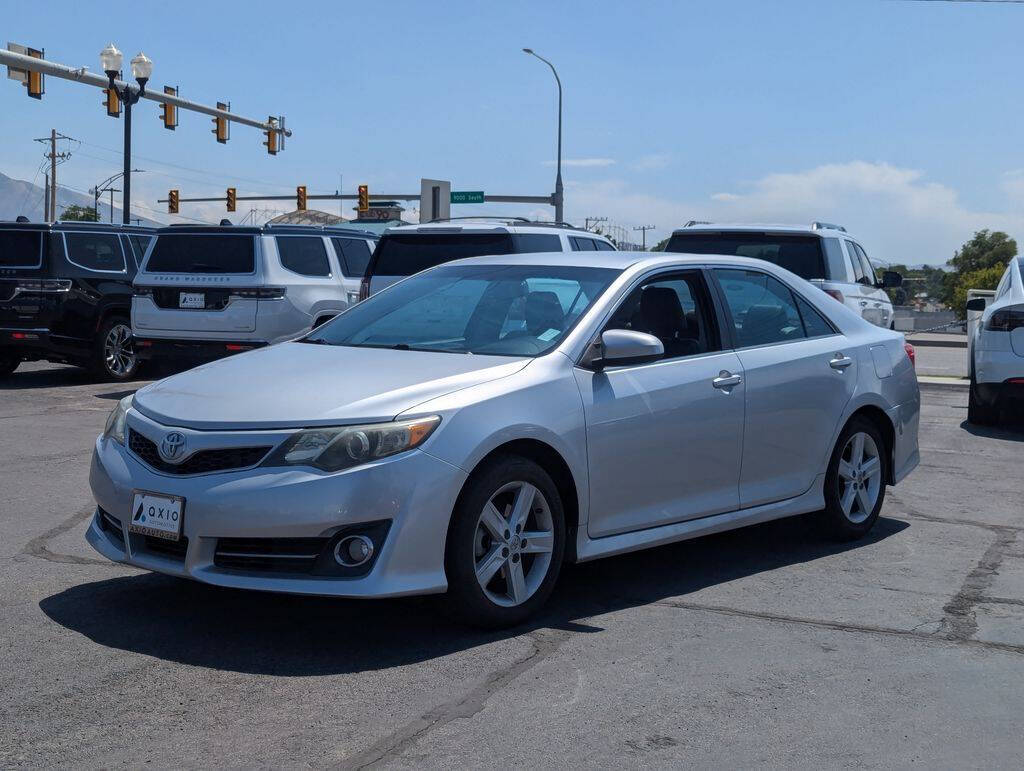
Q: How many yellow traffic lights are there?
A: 9